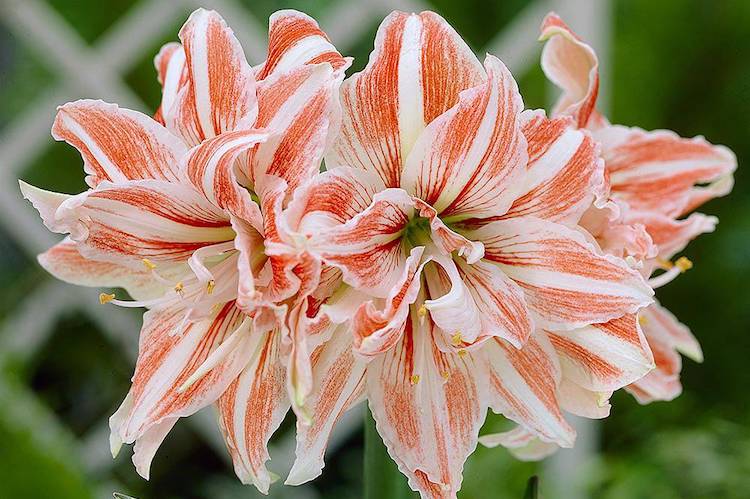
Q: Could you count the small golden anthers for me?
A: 11